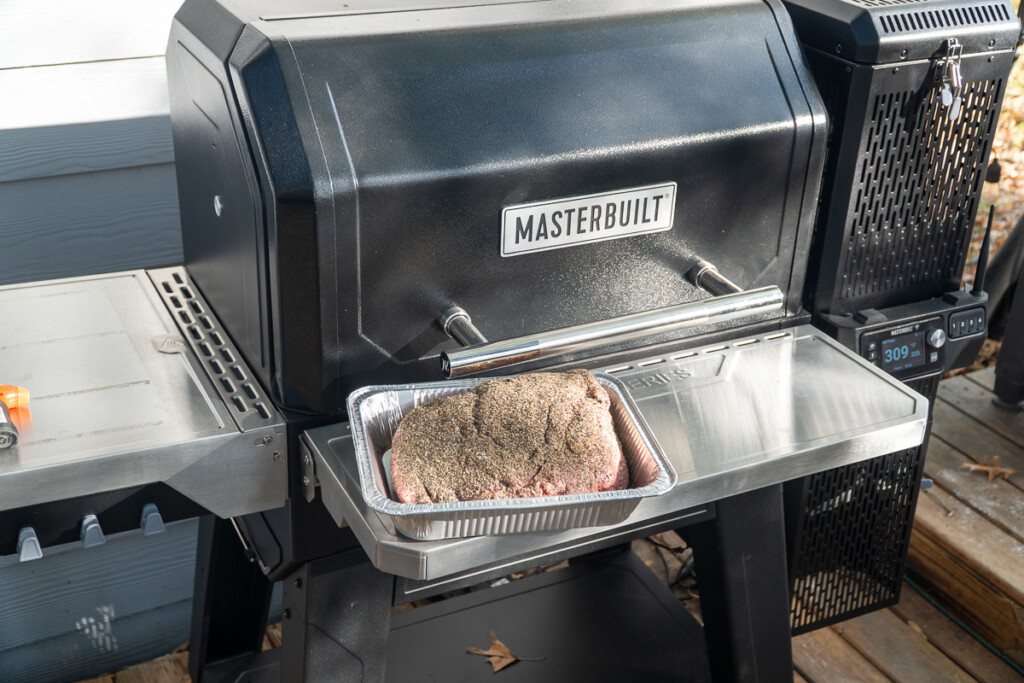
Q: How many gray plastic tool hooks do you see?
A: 3